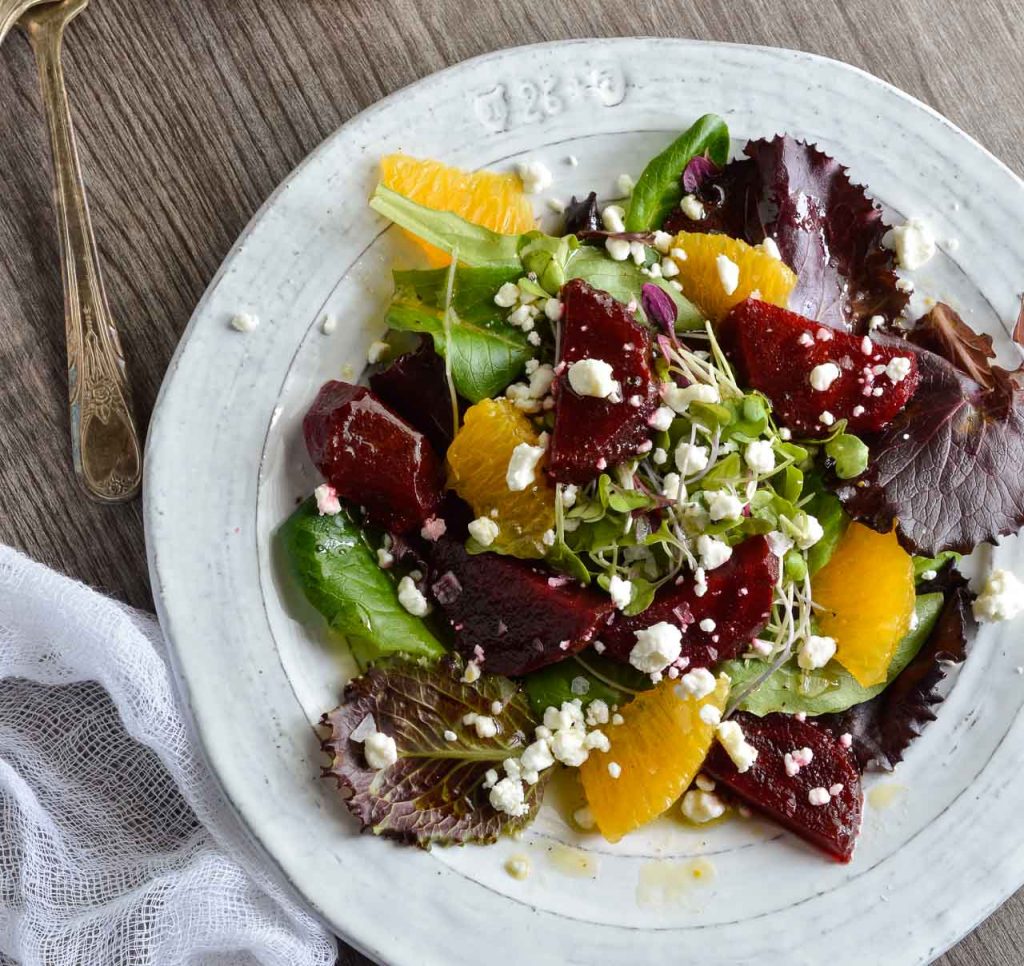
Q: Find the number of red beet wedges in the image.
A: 6